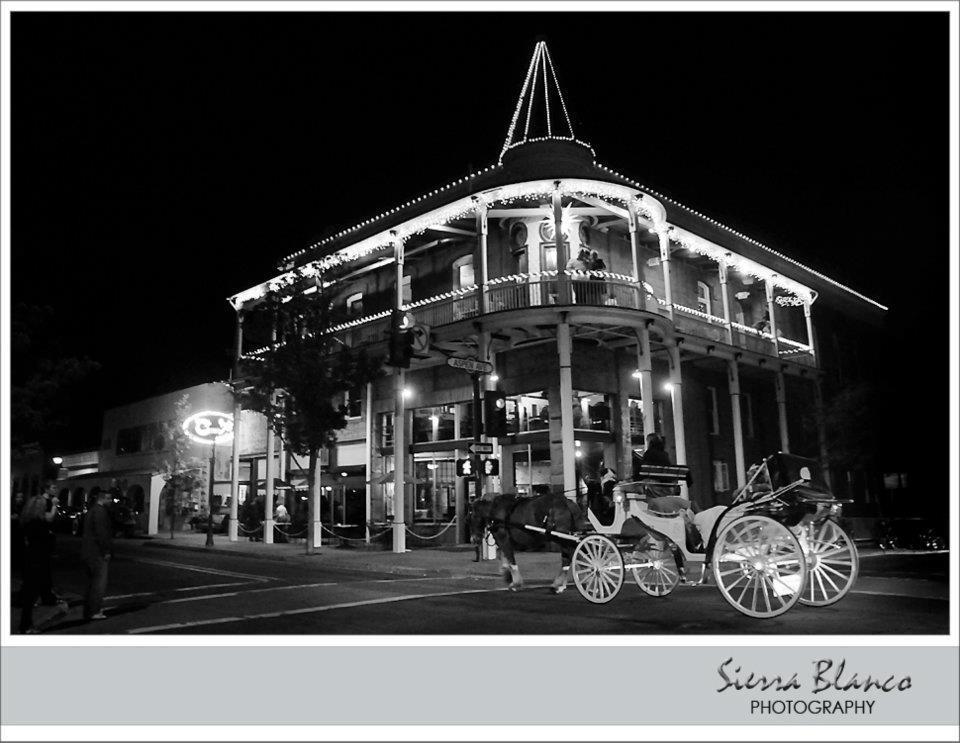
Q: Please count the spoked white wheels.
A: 4